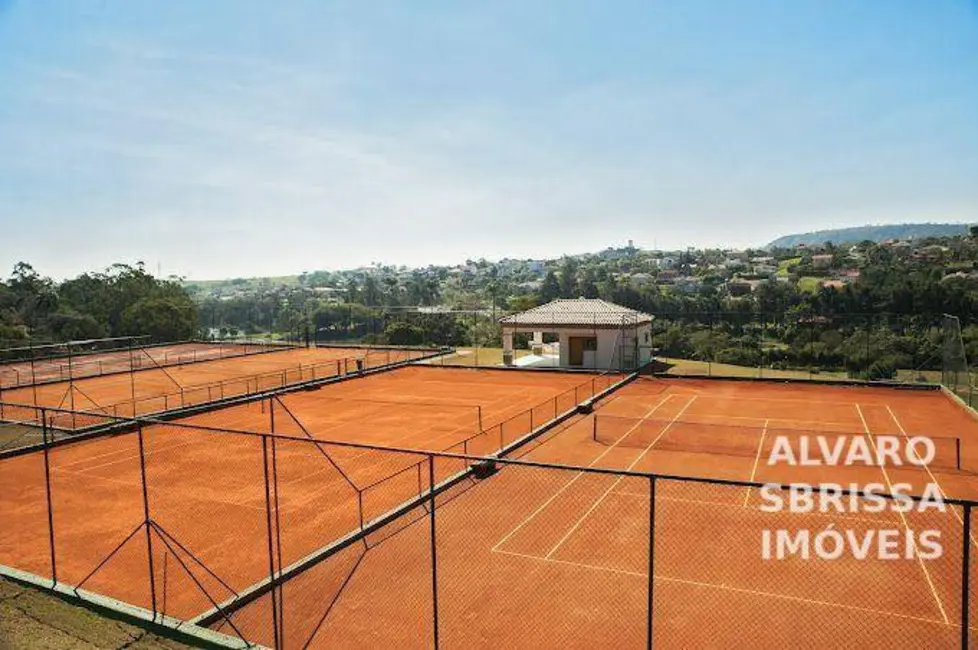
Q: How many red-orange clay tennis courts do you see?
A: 4